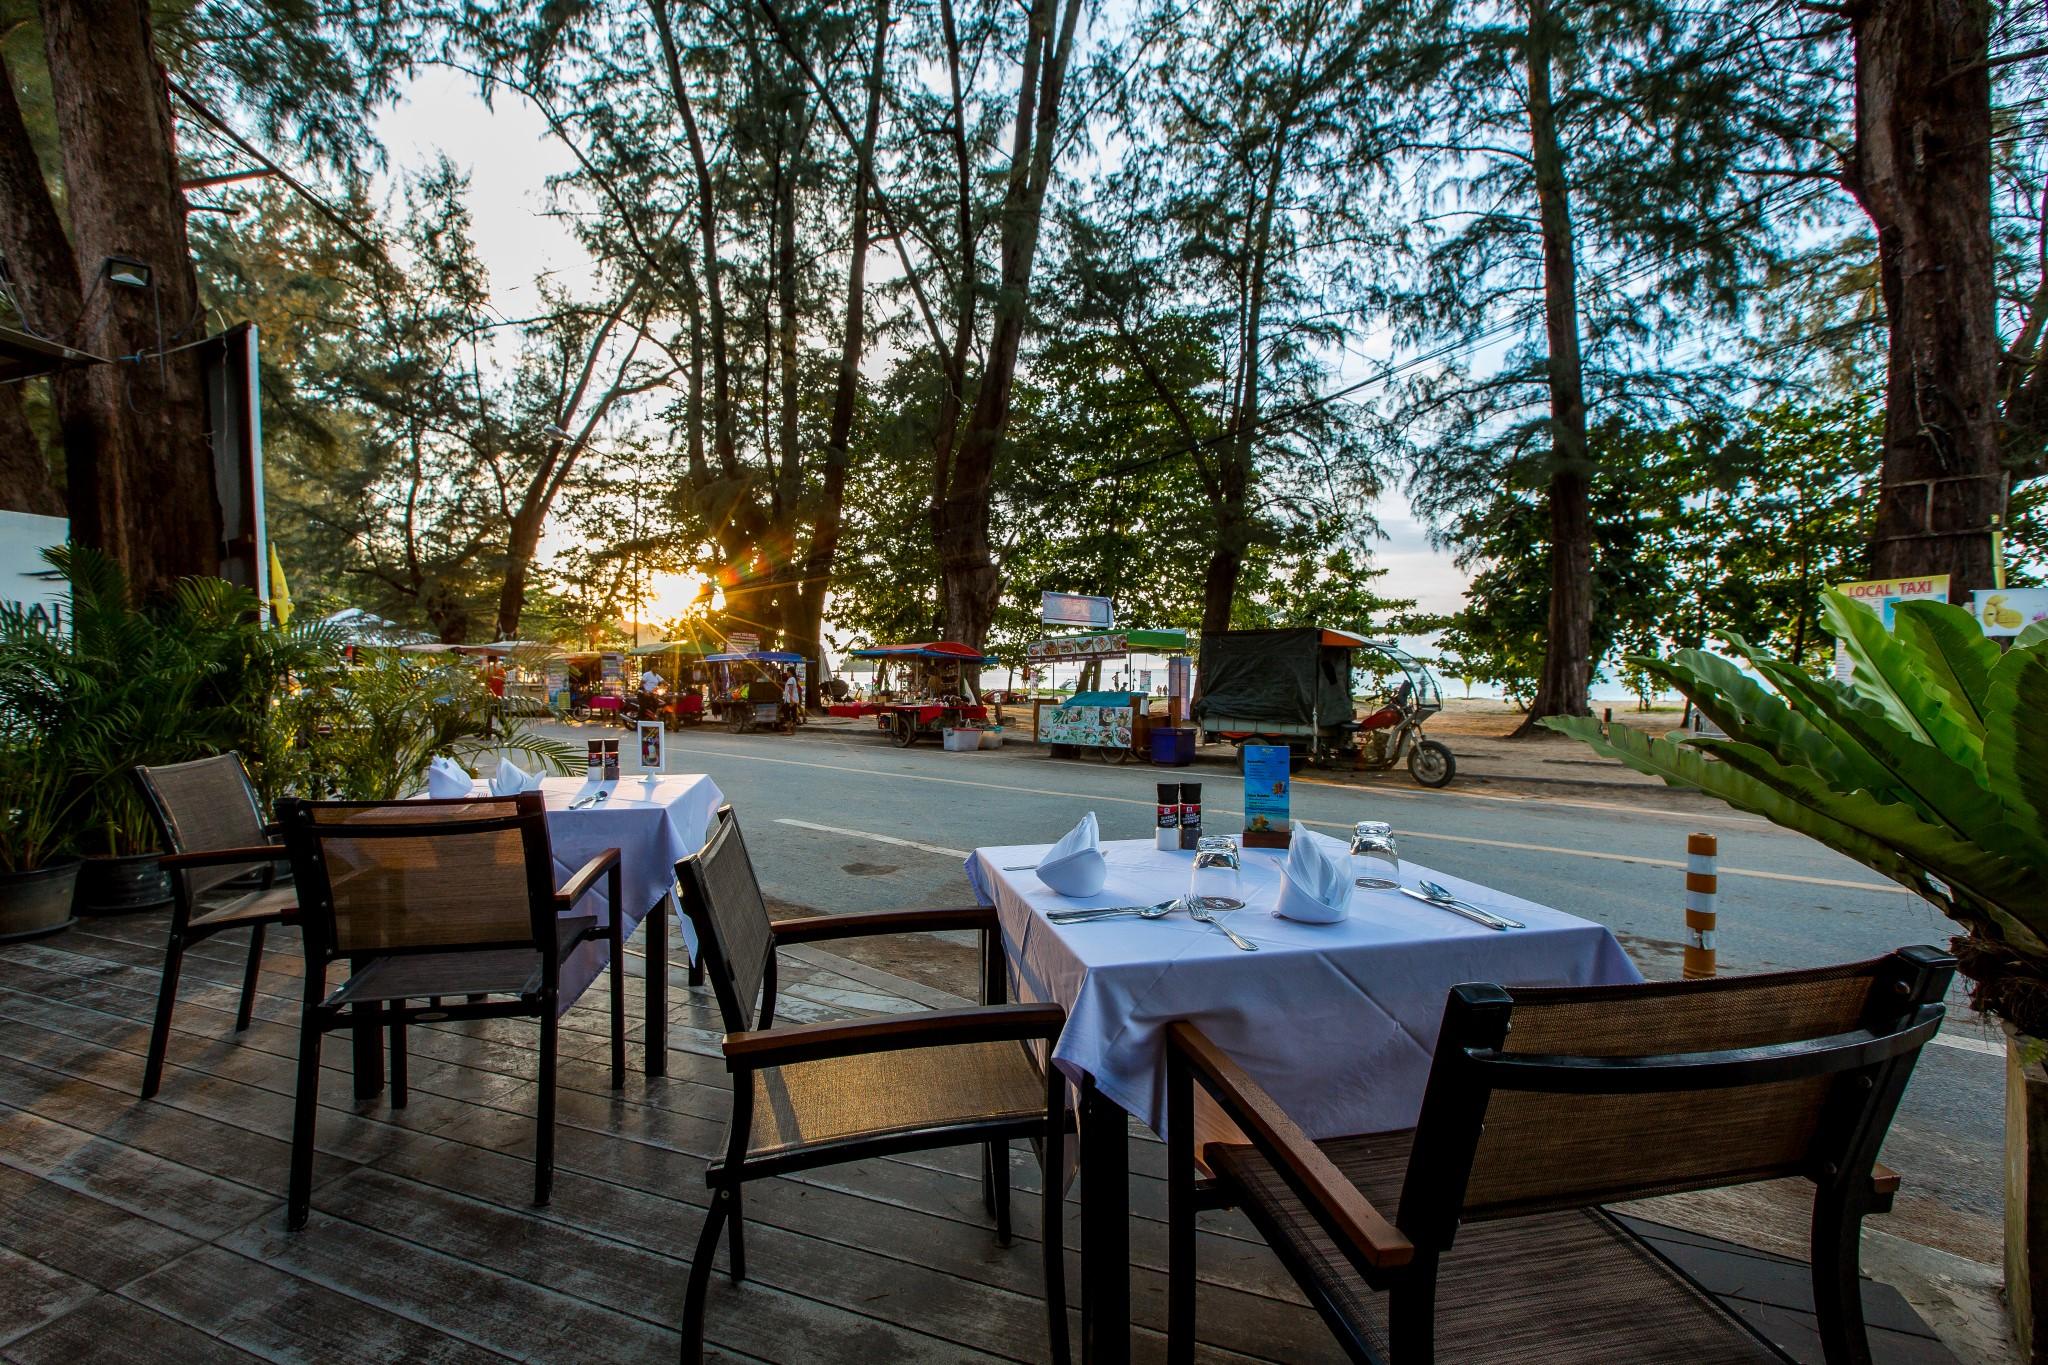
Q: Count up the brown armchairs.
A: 4